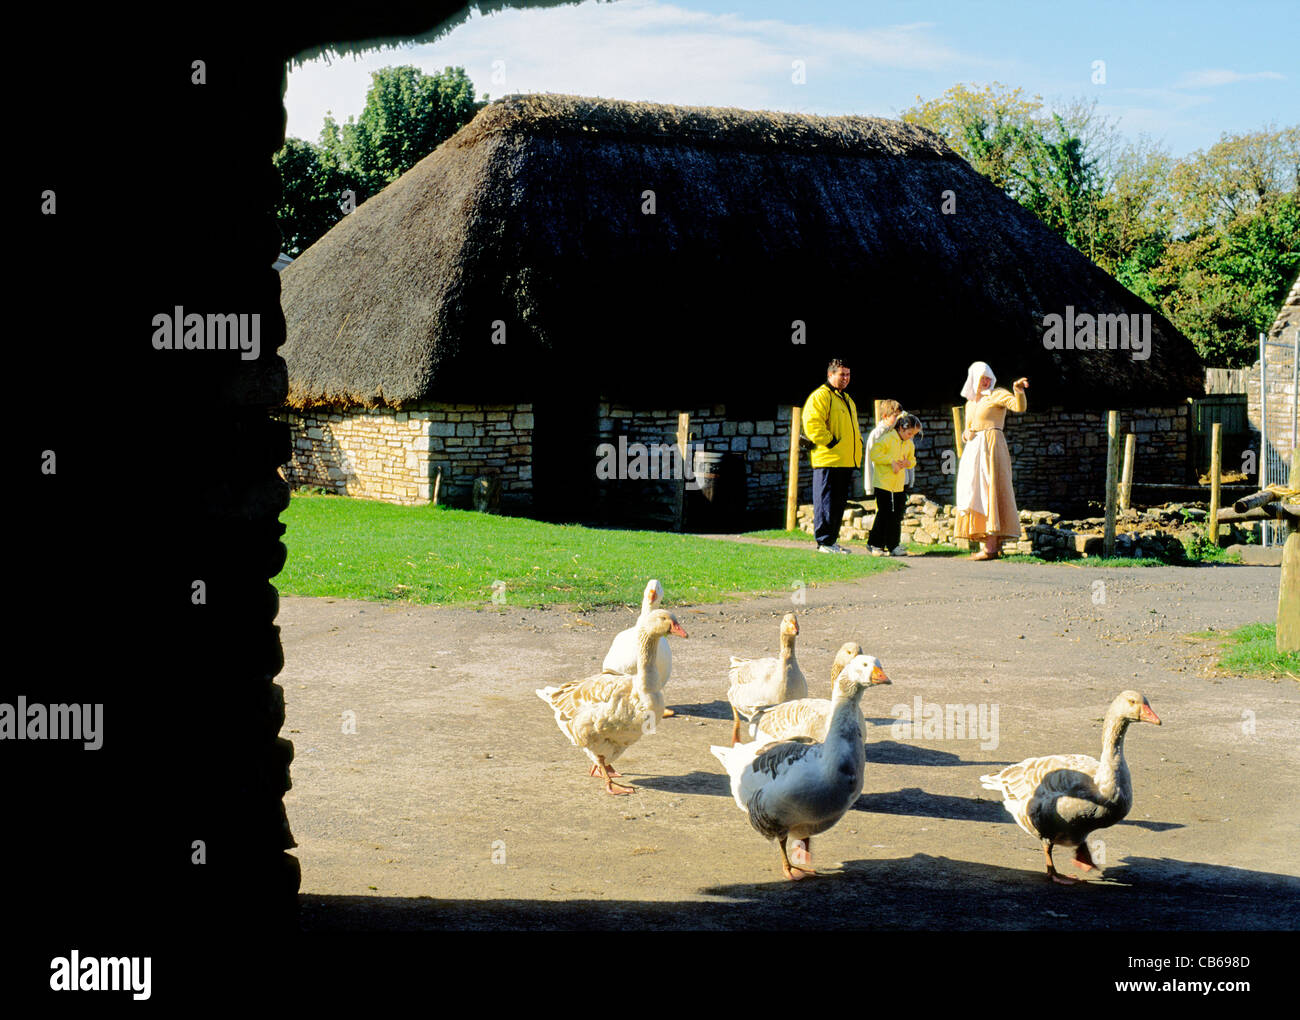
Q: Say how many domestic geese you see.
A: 6